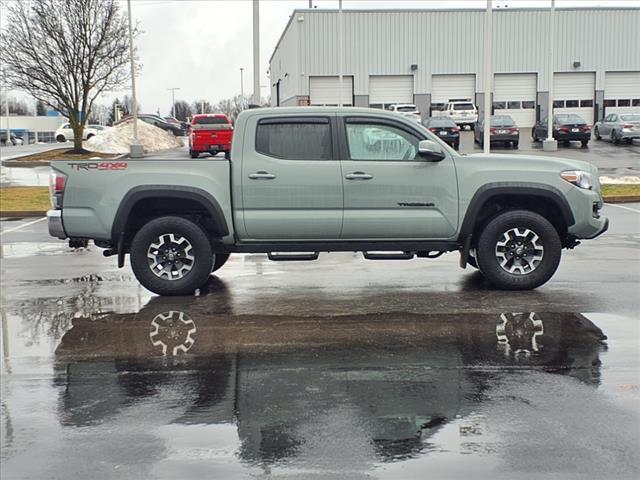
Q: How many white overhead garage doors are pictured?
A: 6